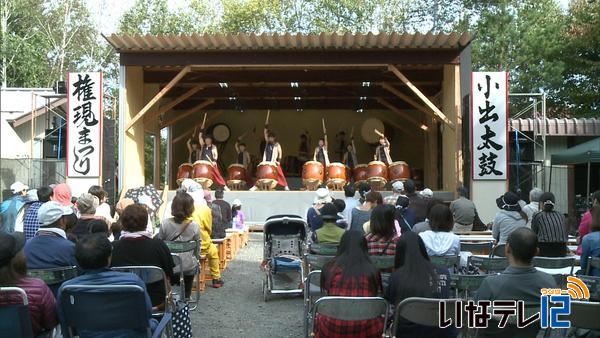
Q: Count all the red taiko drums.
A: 9